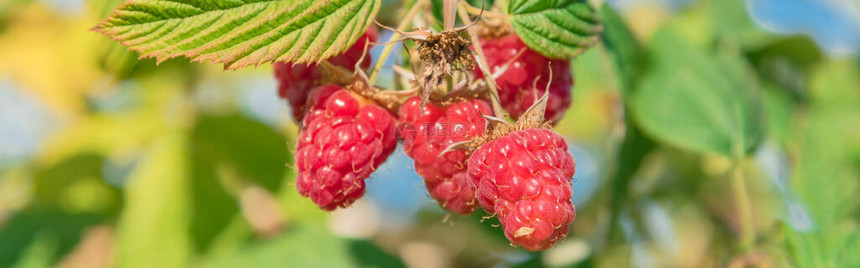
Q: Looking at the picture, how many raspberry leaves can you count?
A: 2